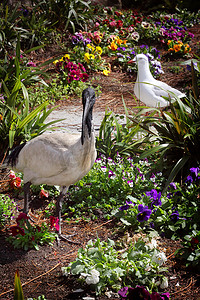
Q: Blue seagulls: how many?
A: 0